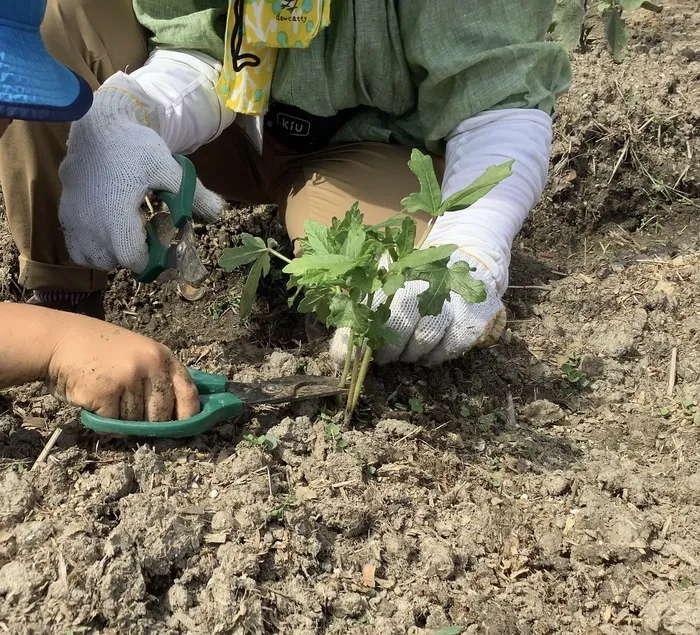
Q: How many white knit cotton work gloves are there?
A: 2